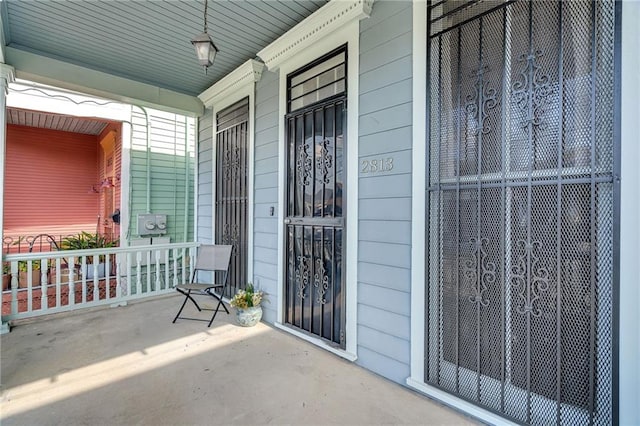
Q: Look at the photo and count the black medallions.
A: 12